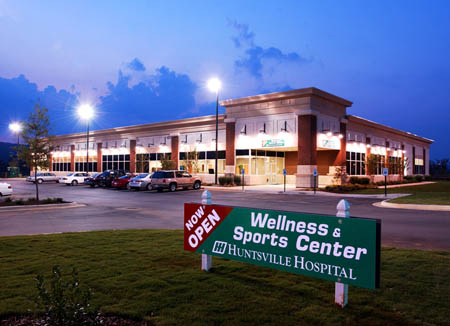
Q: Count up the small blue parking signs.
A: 4